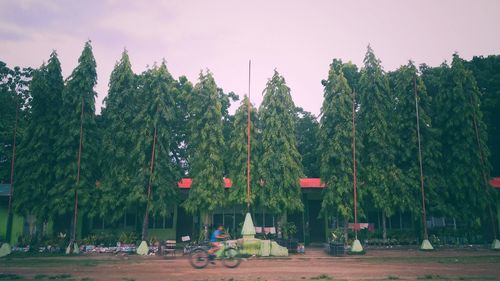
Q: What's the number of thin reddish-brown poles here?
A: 7